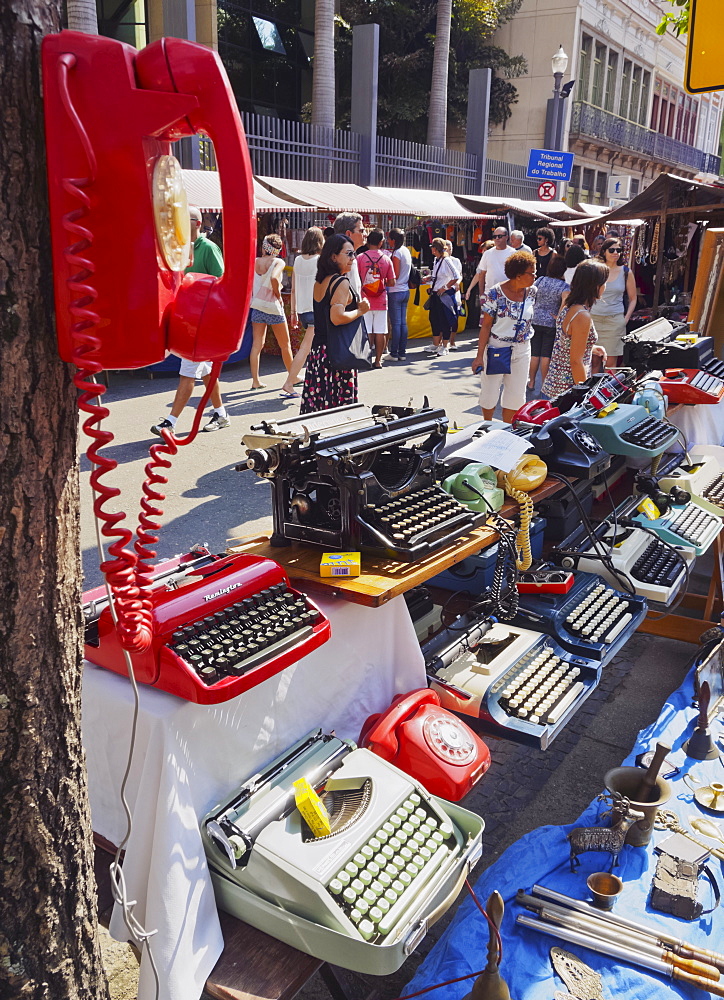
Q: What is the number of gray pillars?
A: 4